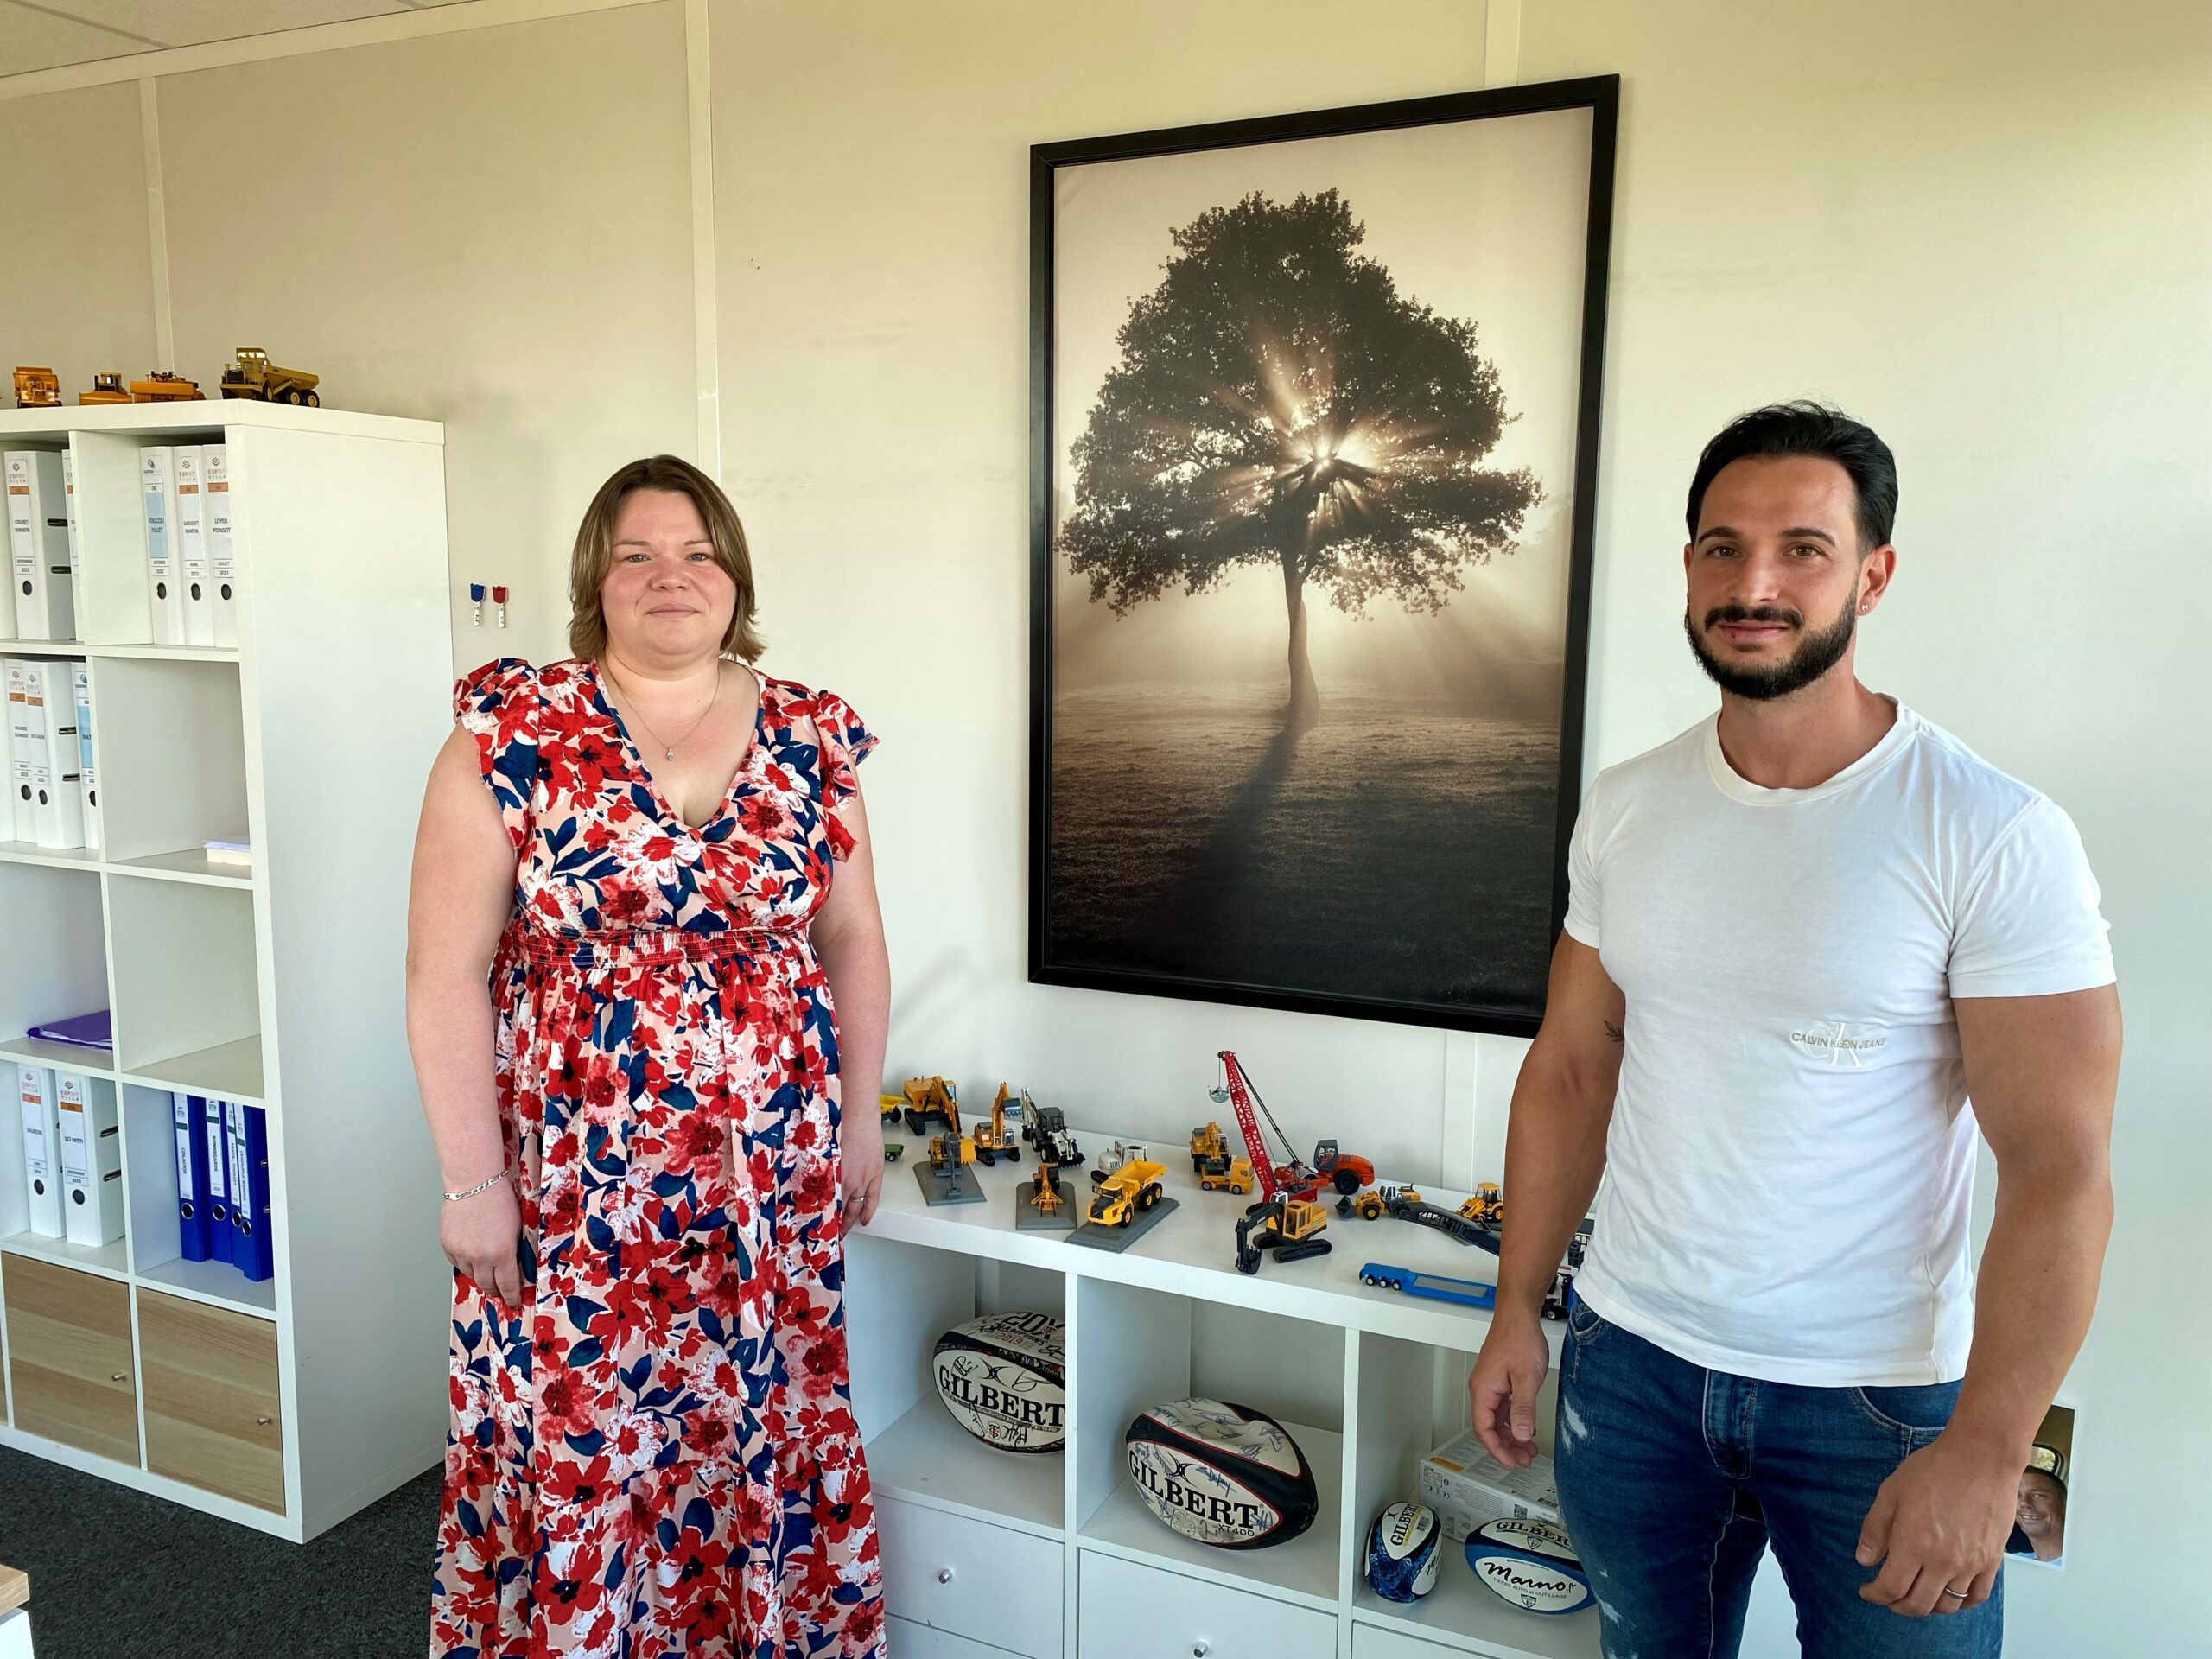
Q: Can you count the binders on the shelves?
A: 14